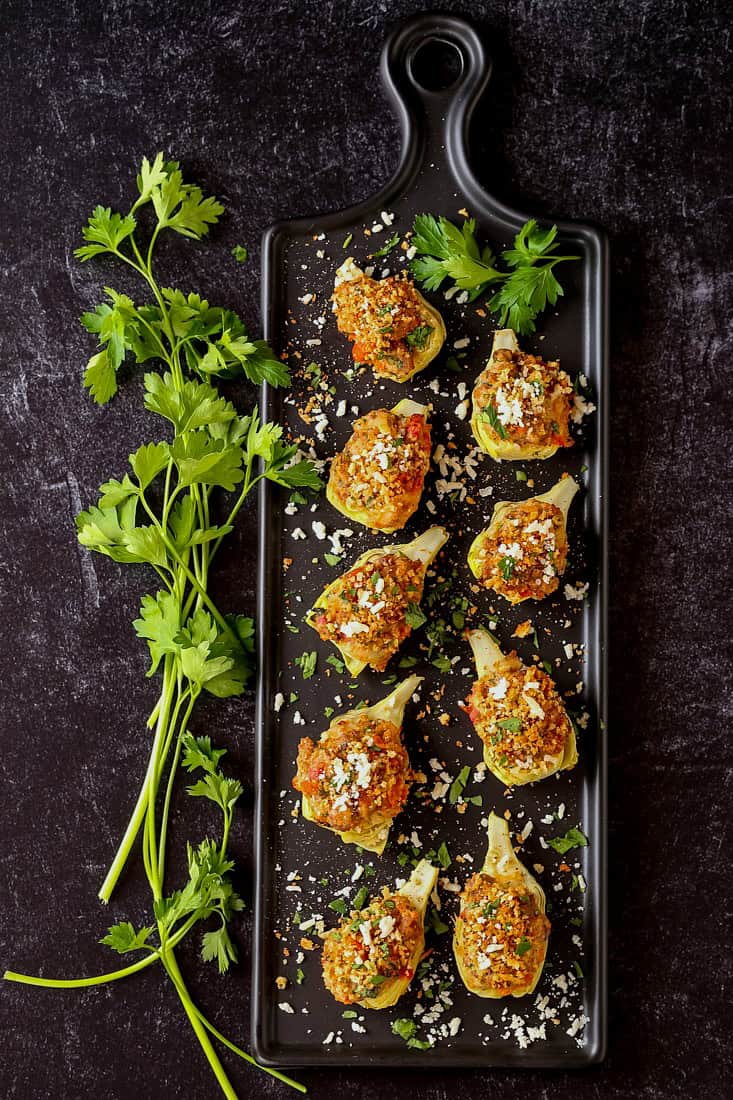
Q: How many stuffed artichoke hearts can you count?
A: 9